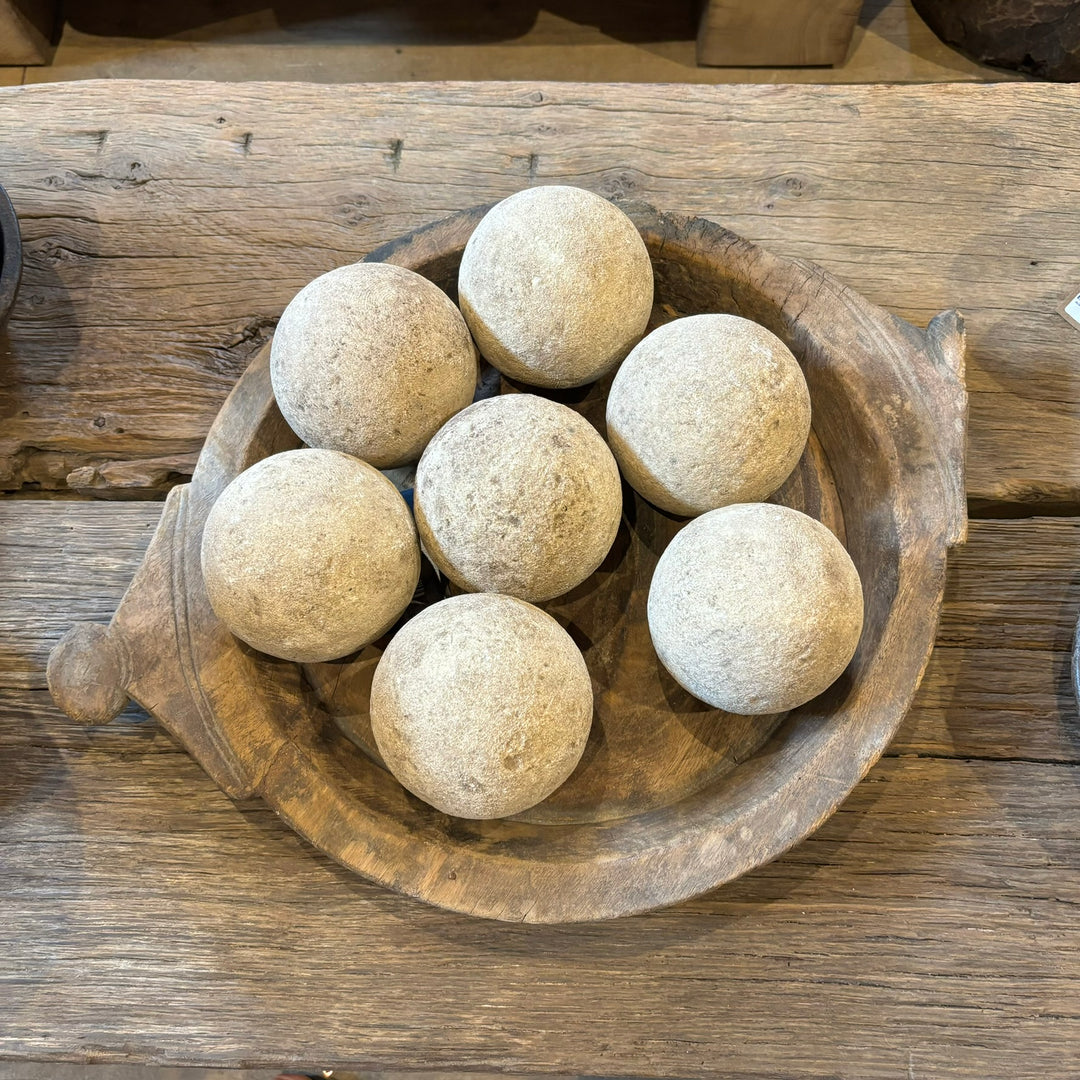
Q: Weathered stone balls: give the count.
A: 7